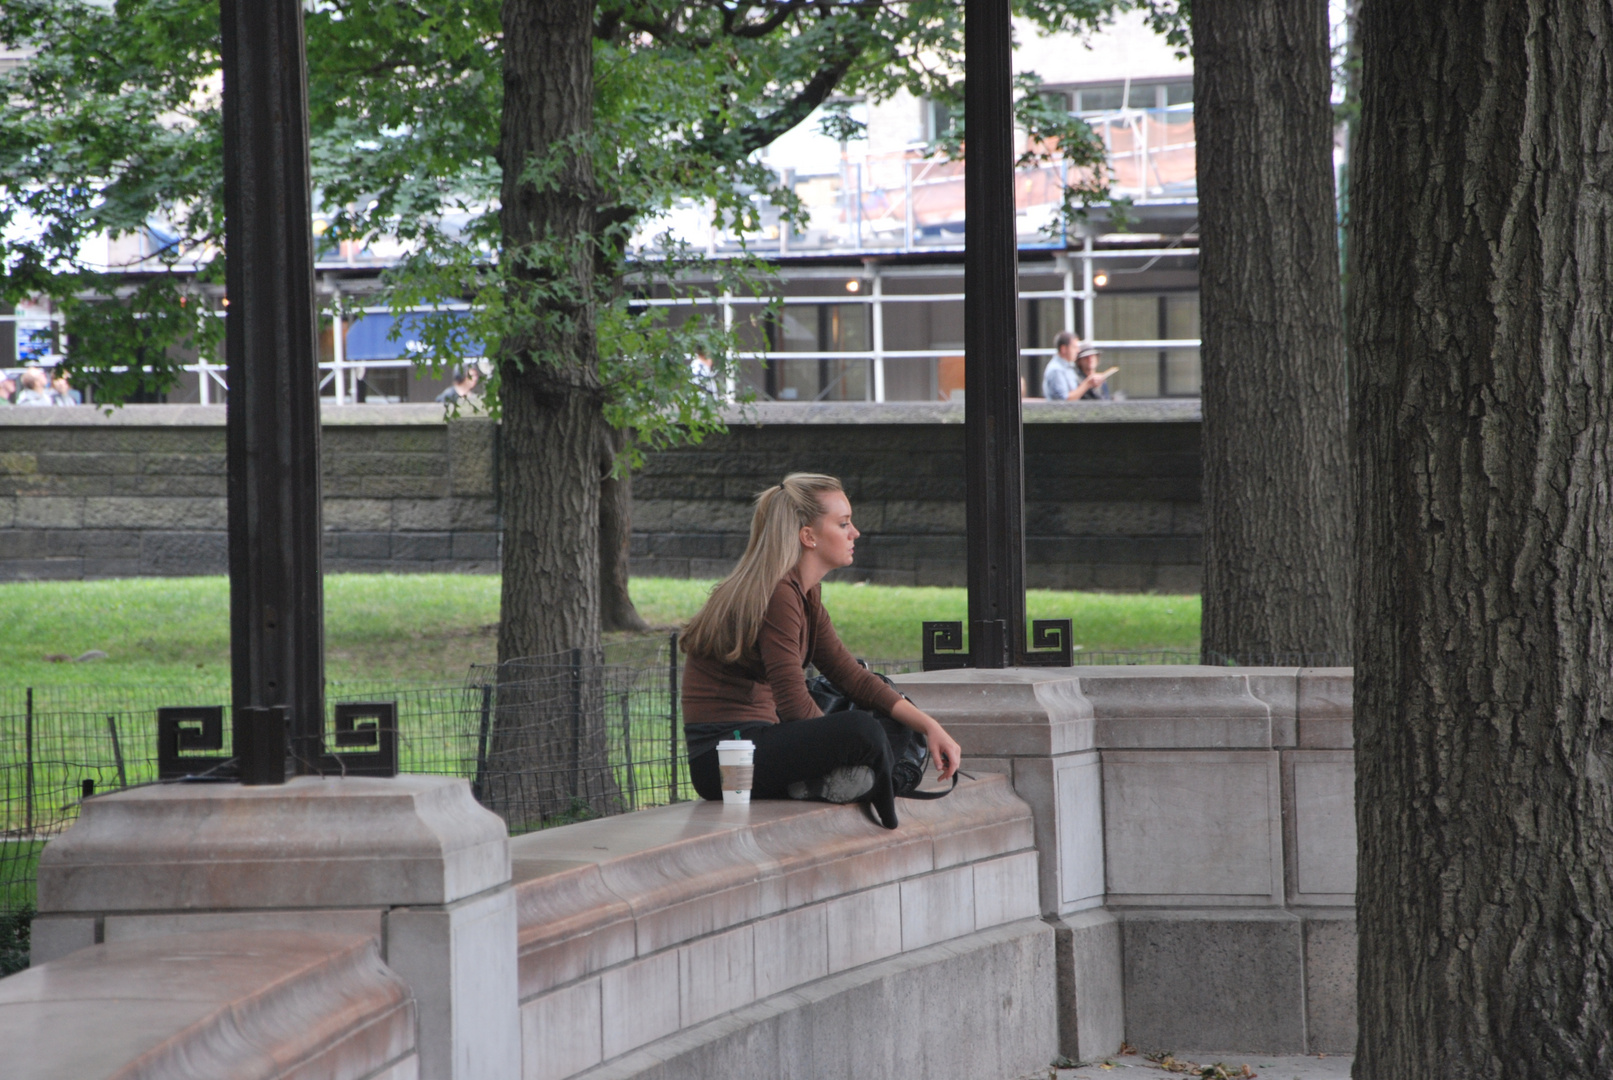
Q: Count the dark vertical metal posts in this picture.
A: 2